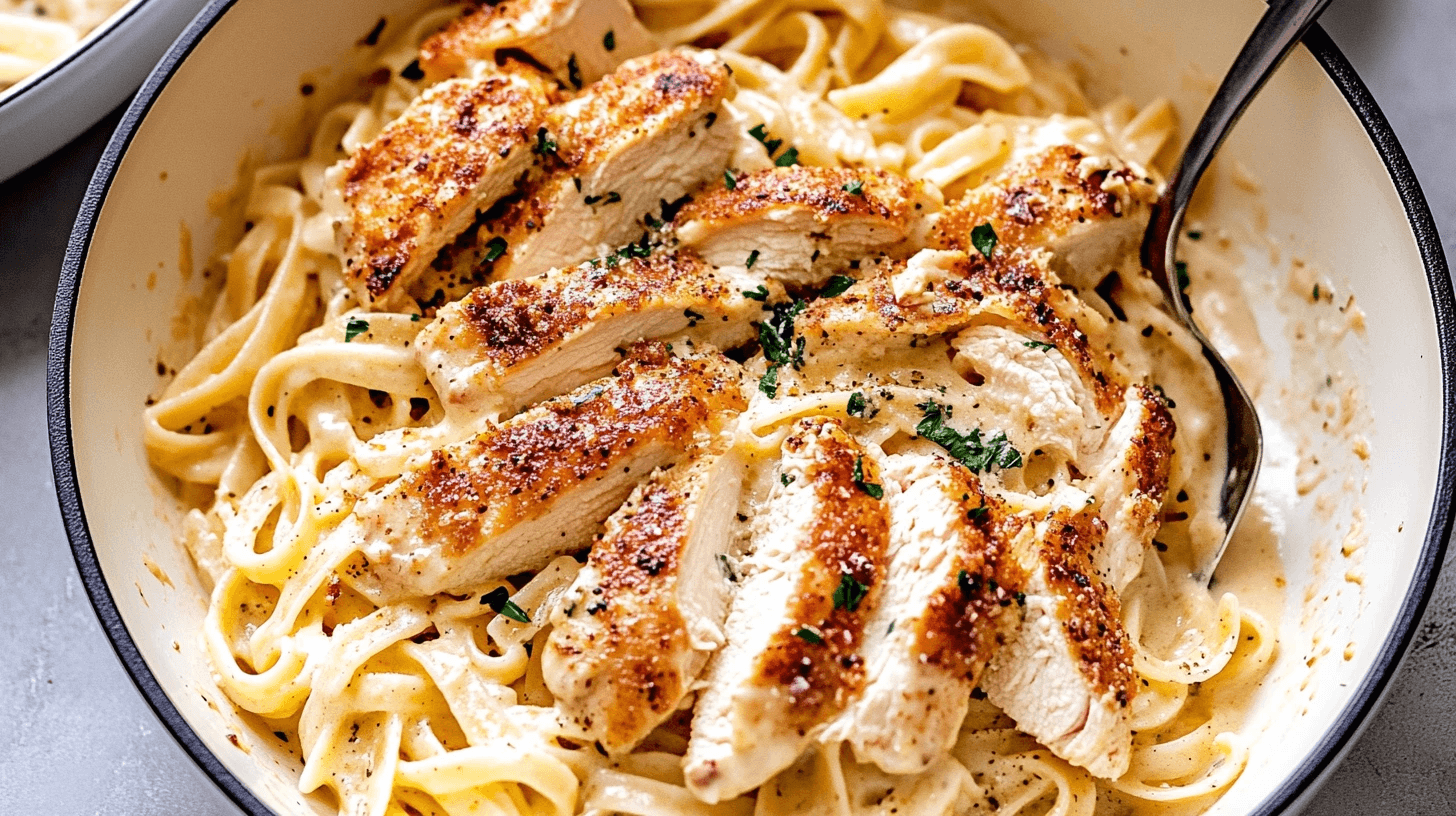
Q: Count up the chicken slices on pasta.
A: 13